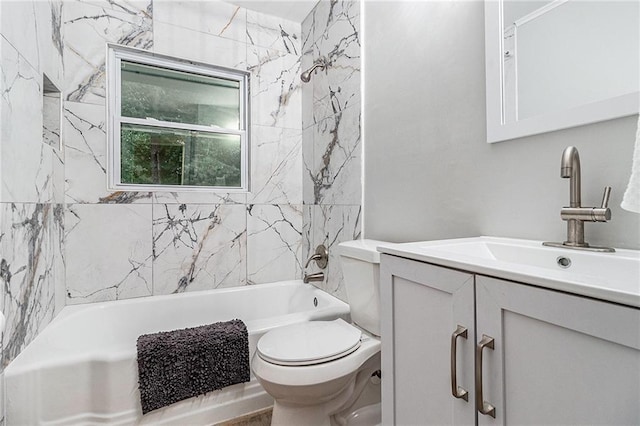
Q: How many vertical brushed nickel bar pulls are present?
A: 2